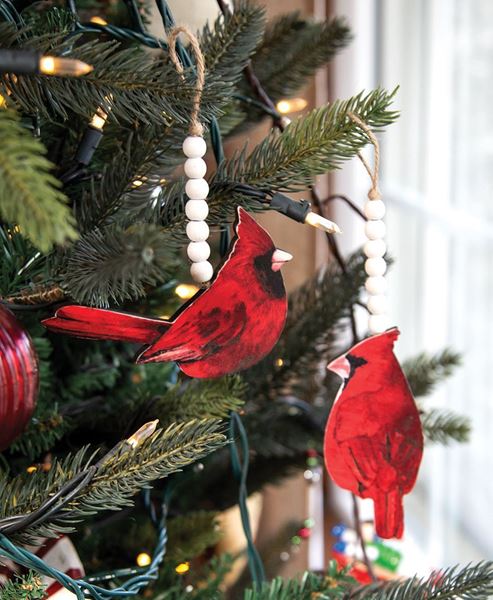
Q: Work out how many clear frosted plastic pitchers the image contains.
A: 0